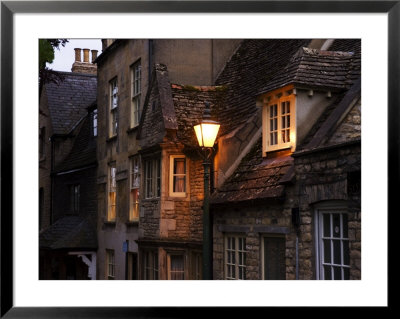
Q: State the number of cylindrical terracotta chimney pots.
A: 3